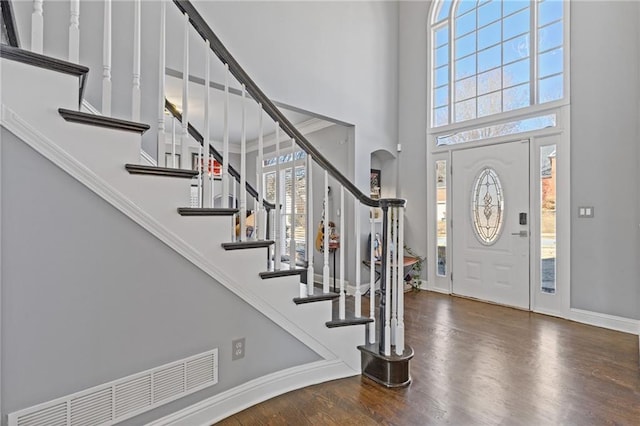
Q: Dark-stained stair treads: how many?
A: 9